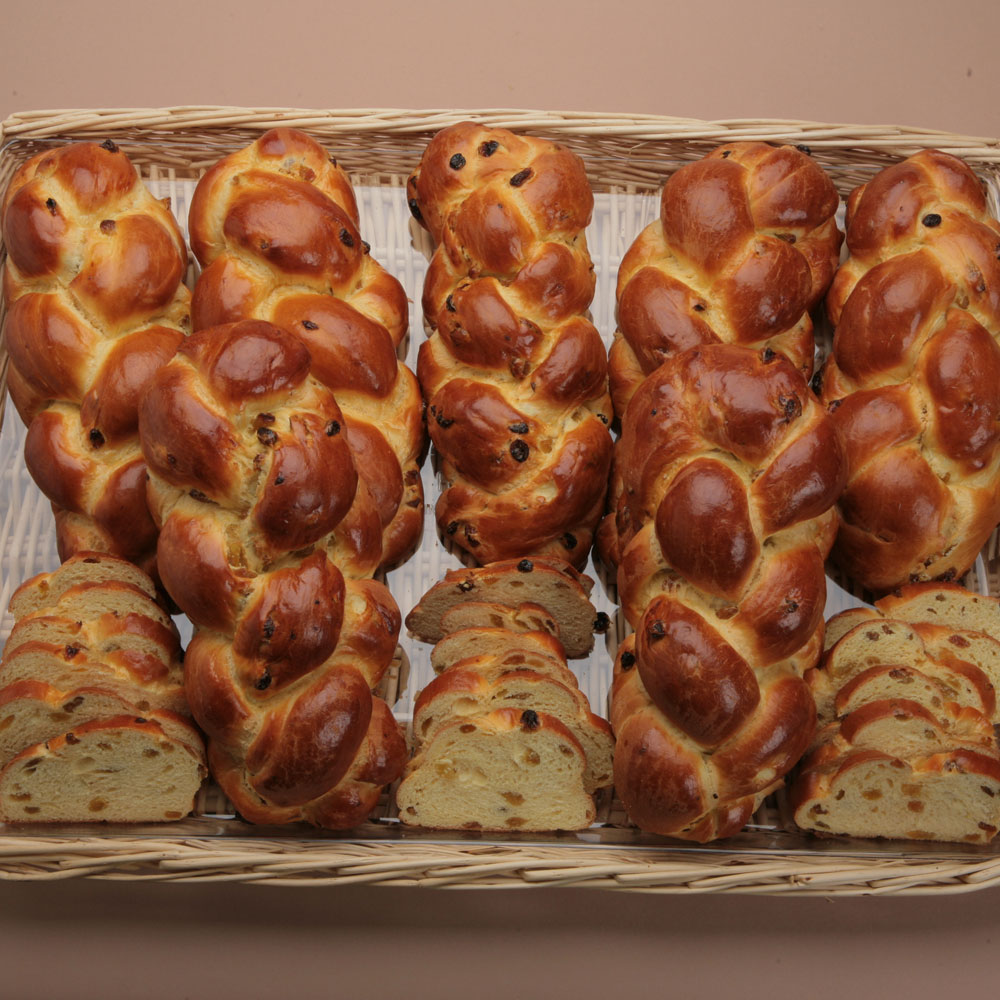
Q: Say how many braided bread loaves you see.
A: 7